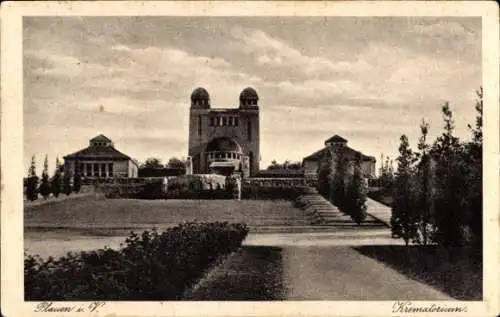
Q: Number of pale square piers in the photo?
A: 2